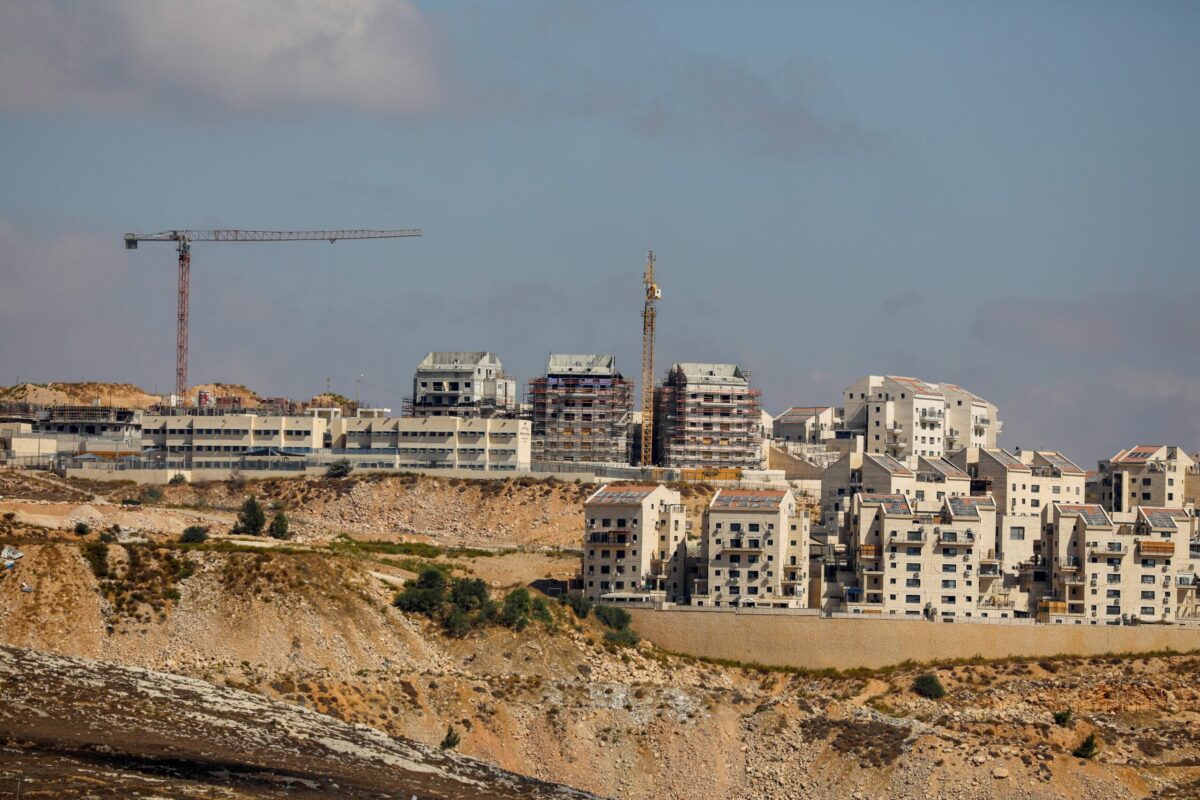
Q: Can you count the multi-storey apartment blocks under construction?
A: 3